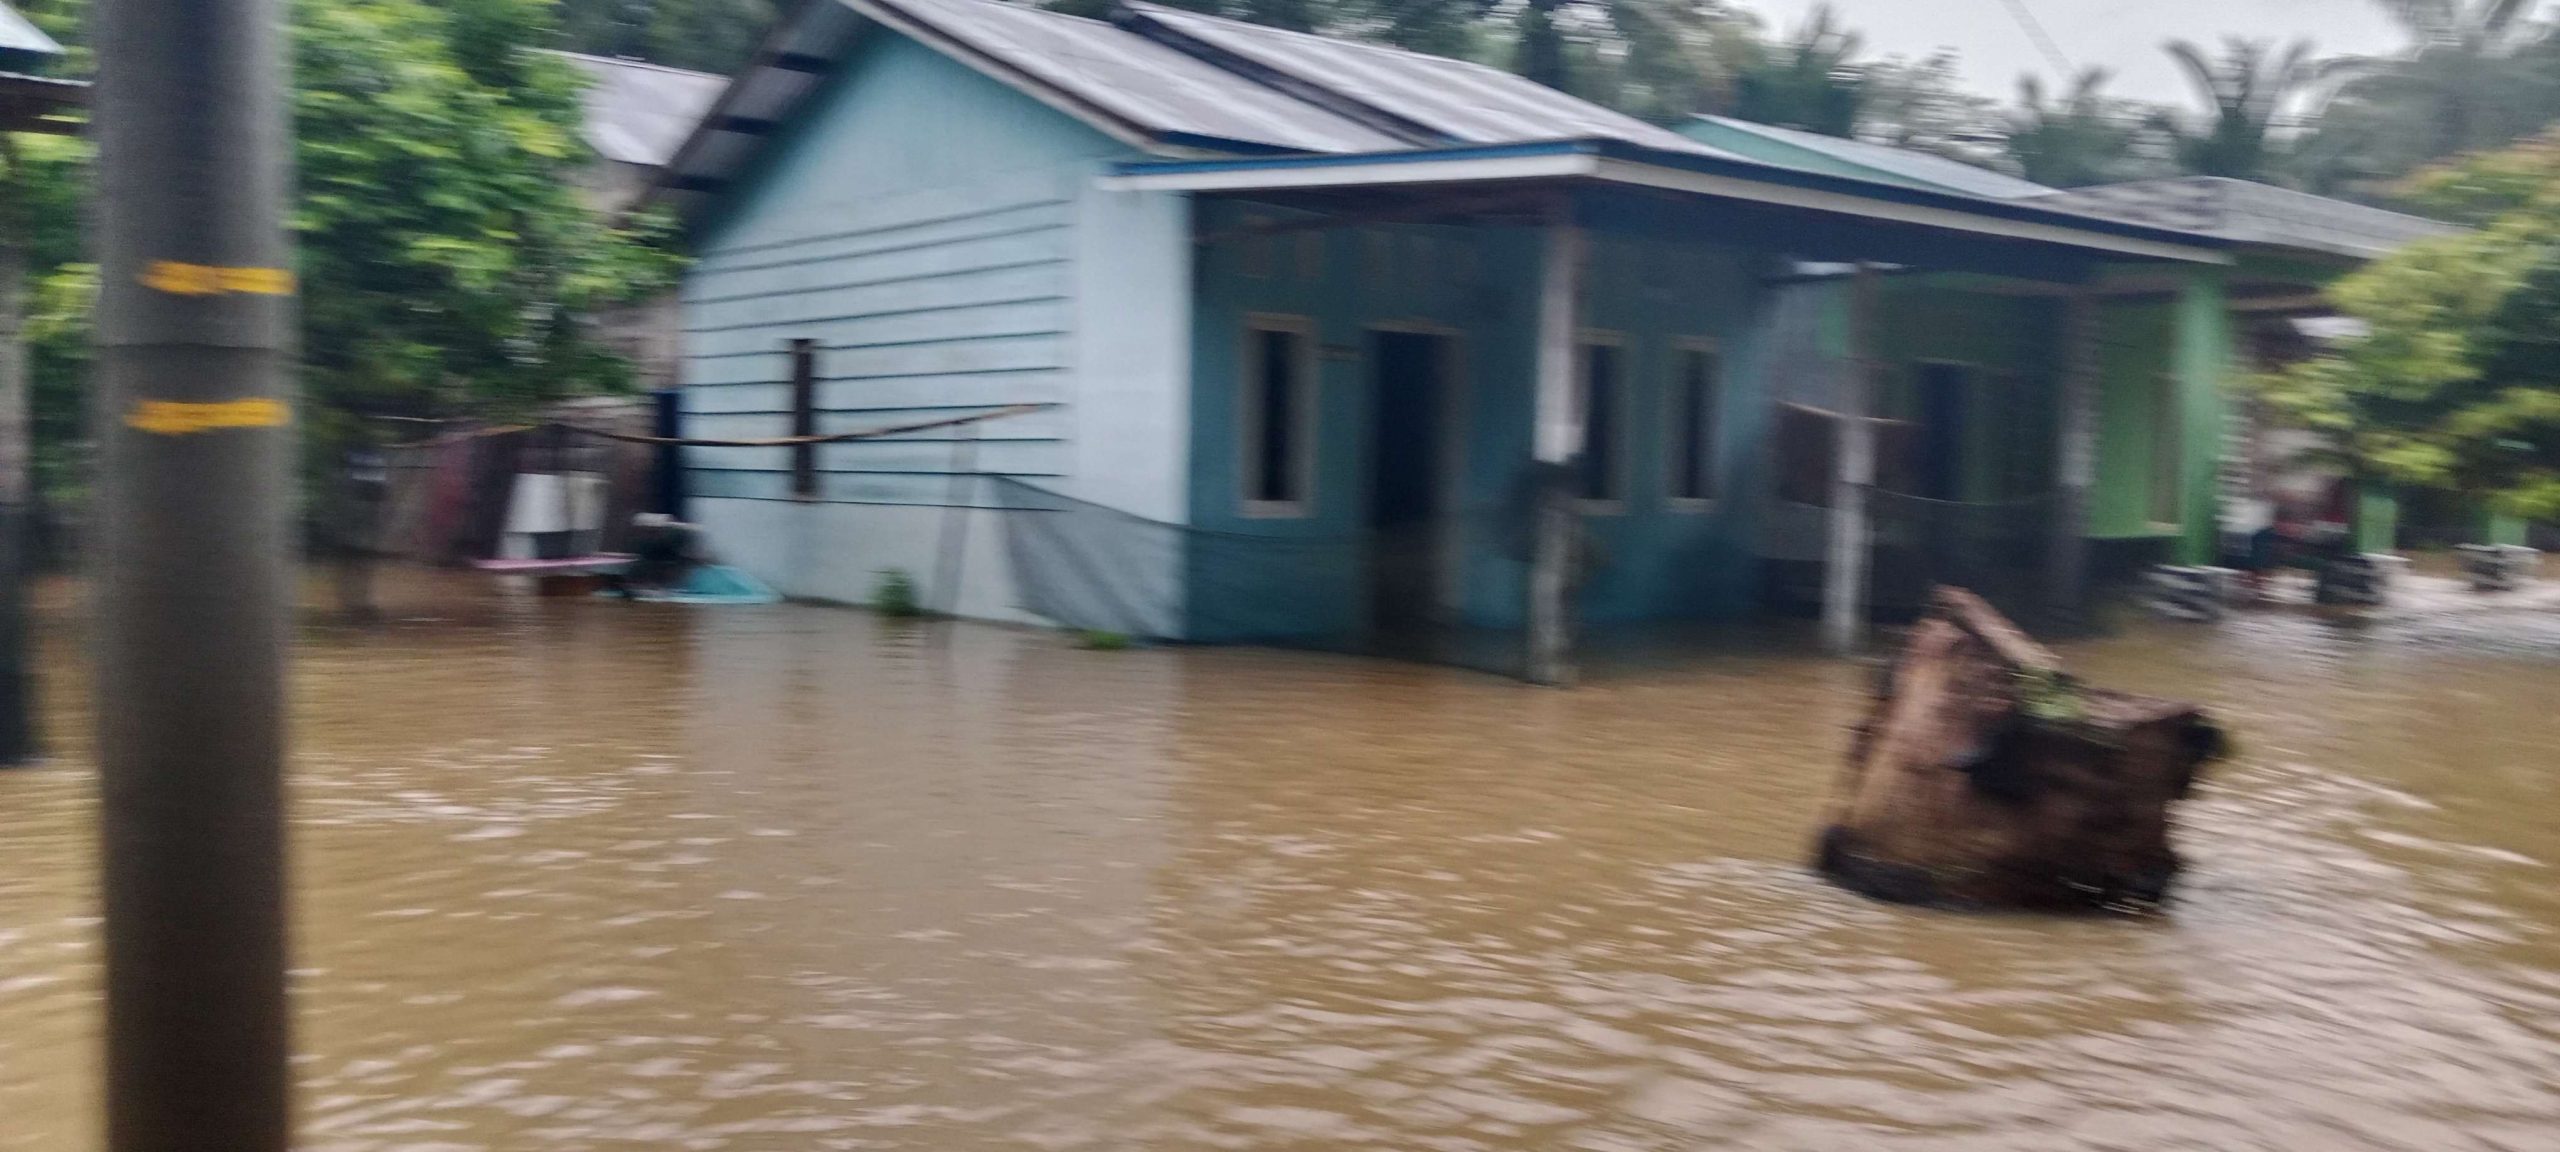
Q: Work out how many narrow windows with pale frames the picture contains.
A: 3